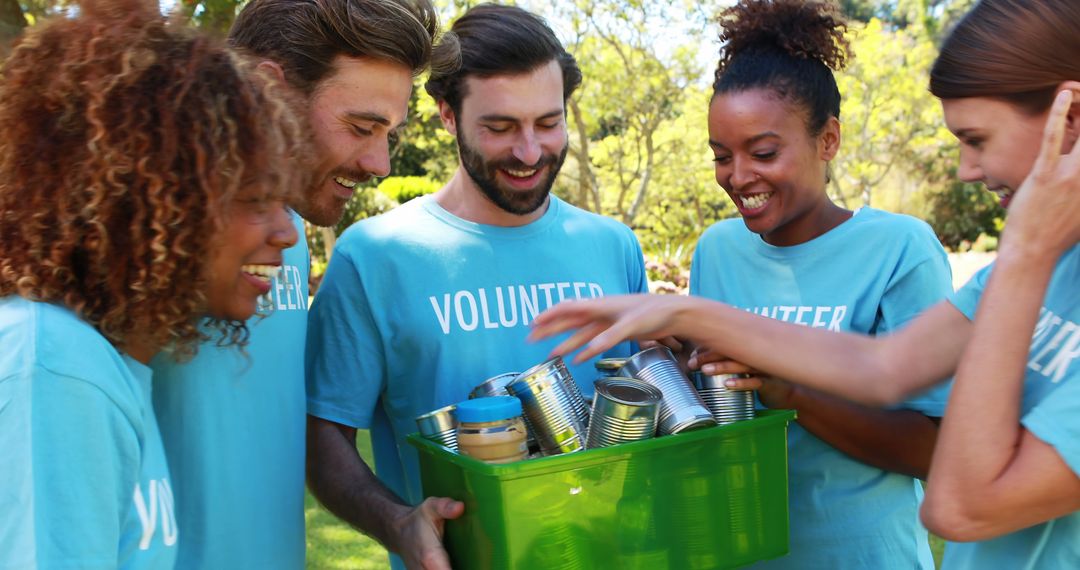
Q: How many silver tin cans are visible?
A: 6